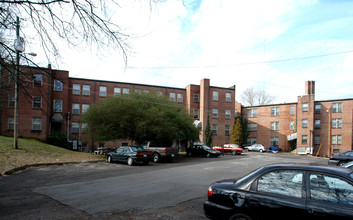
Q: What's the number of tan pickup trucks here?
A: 1